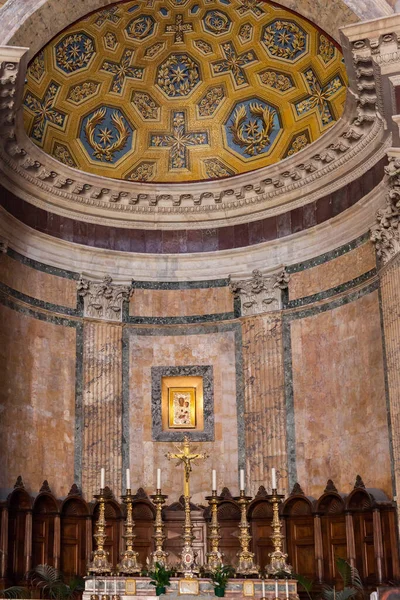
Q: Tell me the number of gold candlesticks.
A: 6